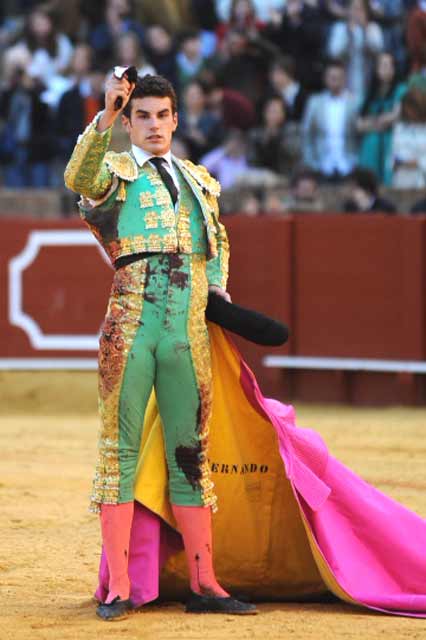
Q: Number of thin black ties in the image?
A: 1